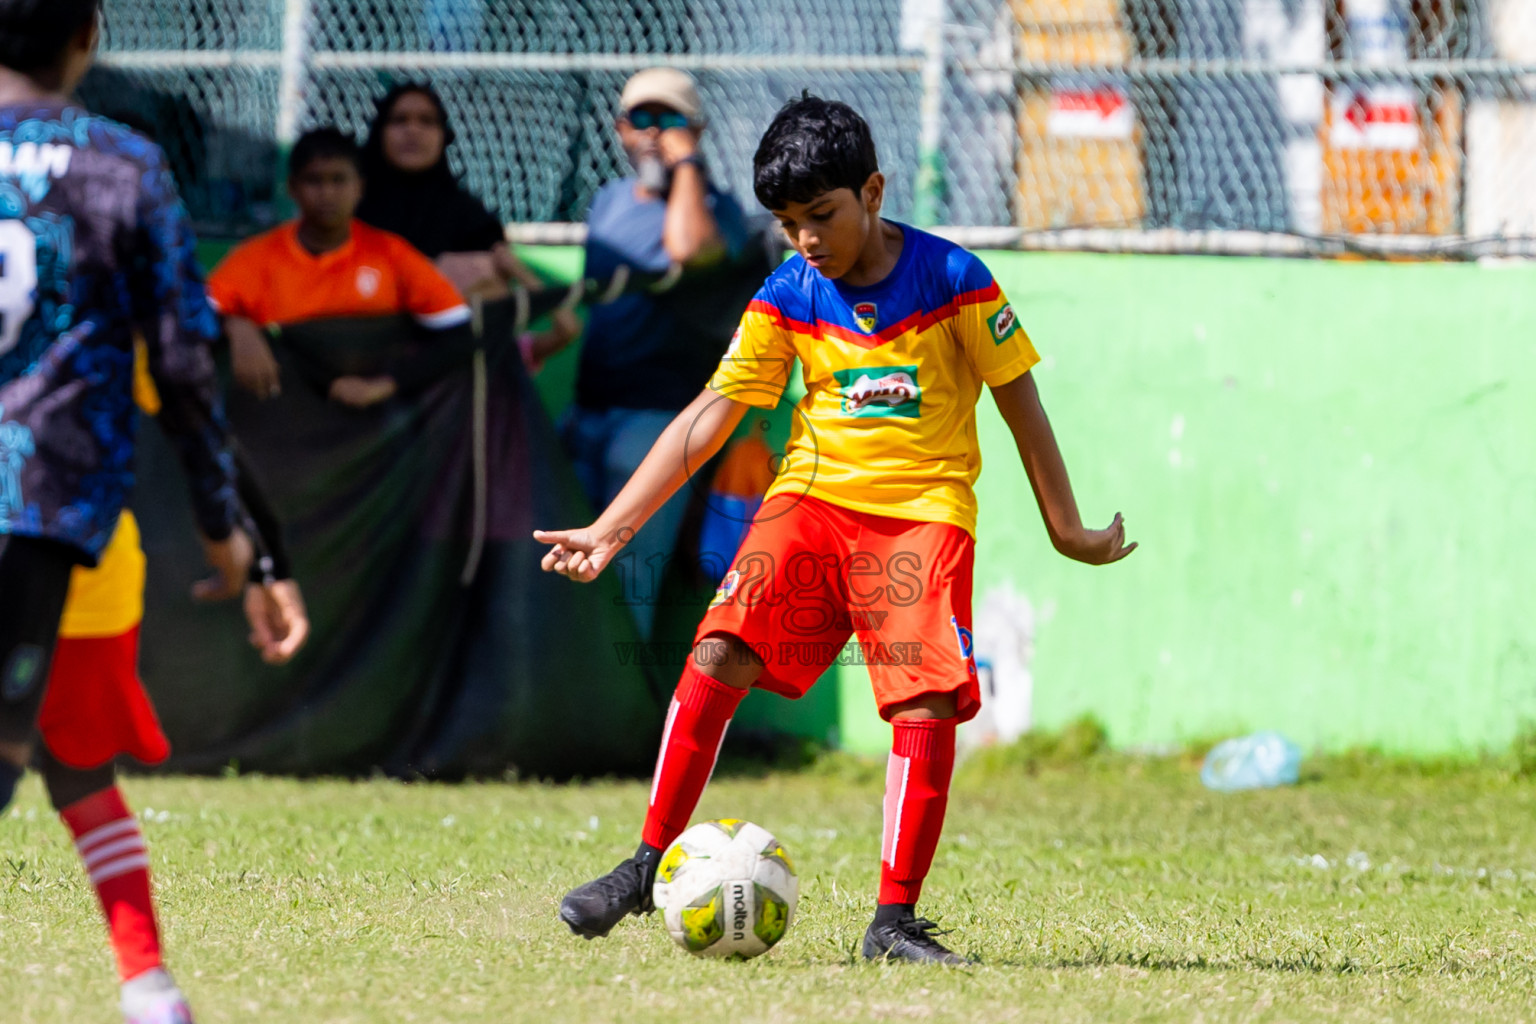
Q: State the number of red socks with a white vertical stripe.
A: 2